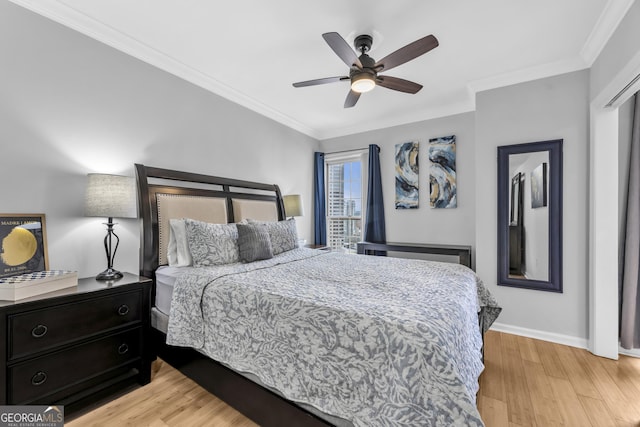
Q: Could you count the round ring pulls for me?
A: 4